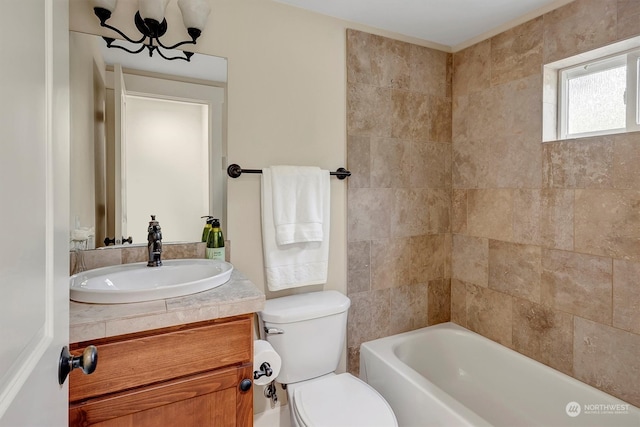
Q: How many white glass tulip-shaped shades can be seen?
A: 3